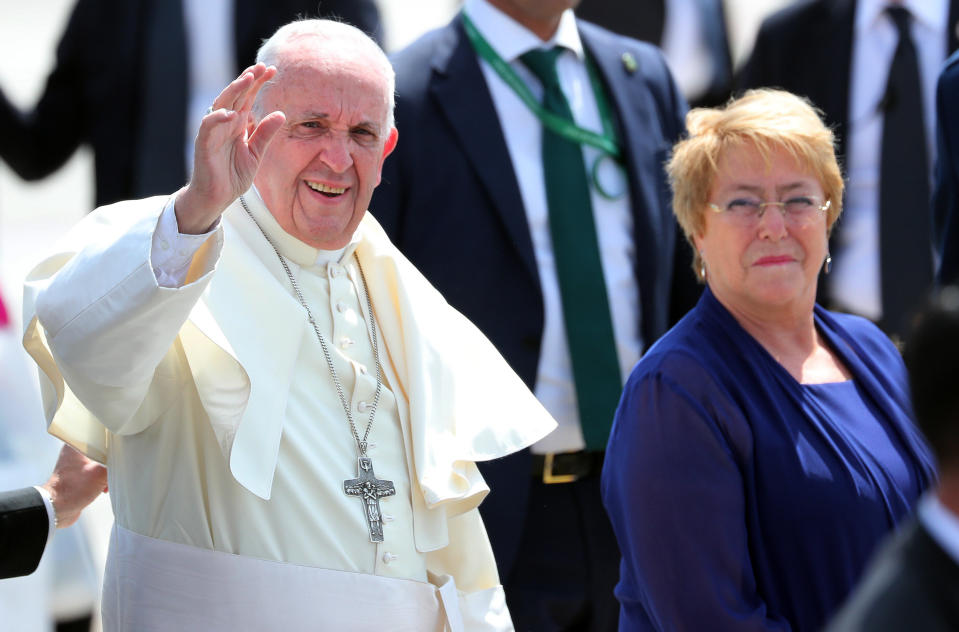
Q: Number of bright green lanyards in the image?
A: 1